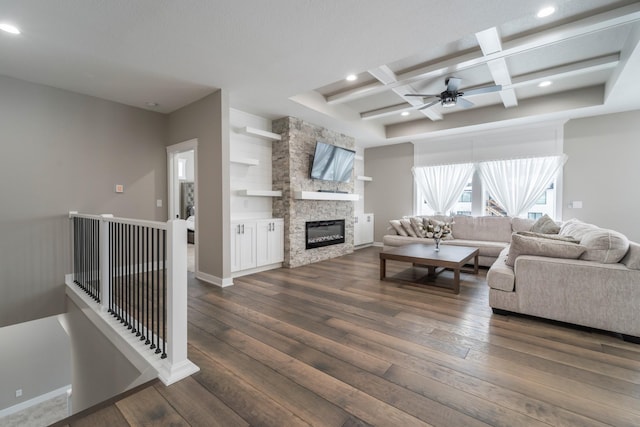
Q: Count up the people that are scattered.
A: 0